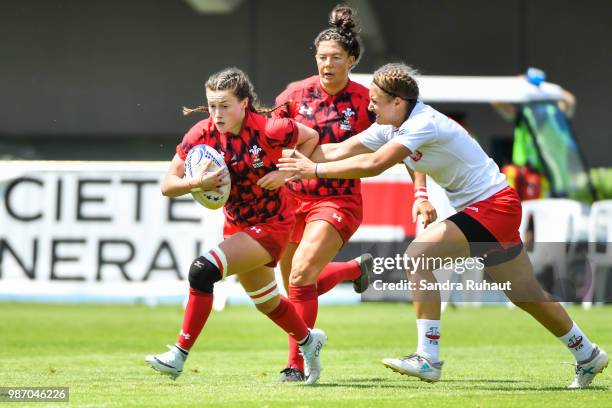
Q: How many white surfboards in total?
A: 0